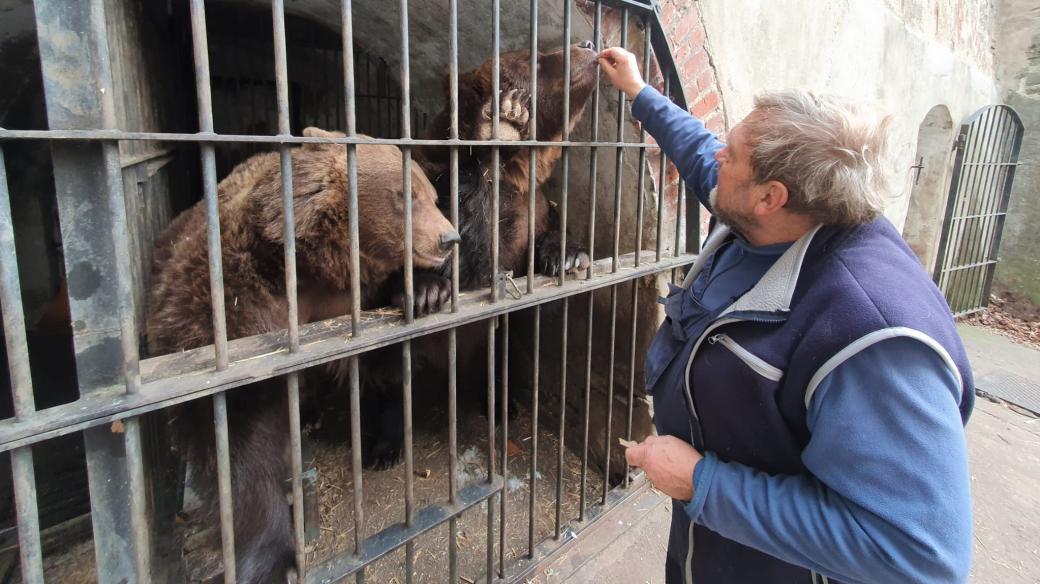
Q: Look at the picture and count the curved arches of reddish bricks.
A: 1